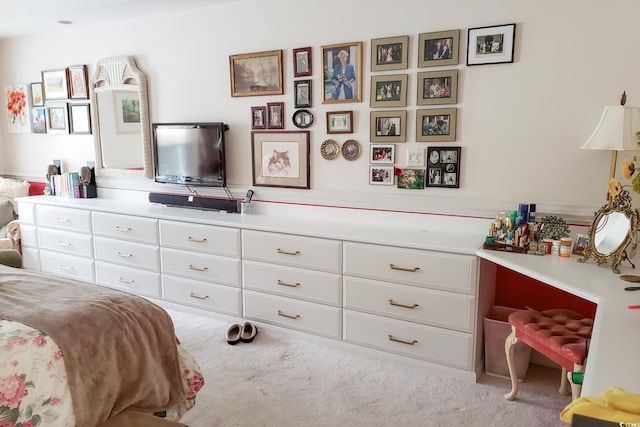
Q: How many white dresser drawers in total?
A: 15